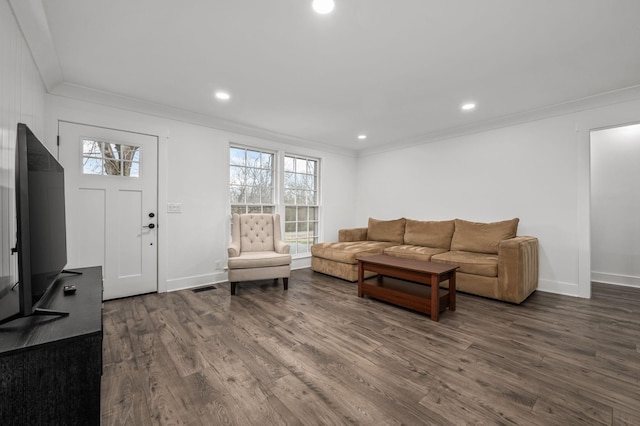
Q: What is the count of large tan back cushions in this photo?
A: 3